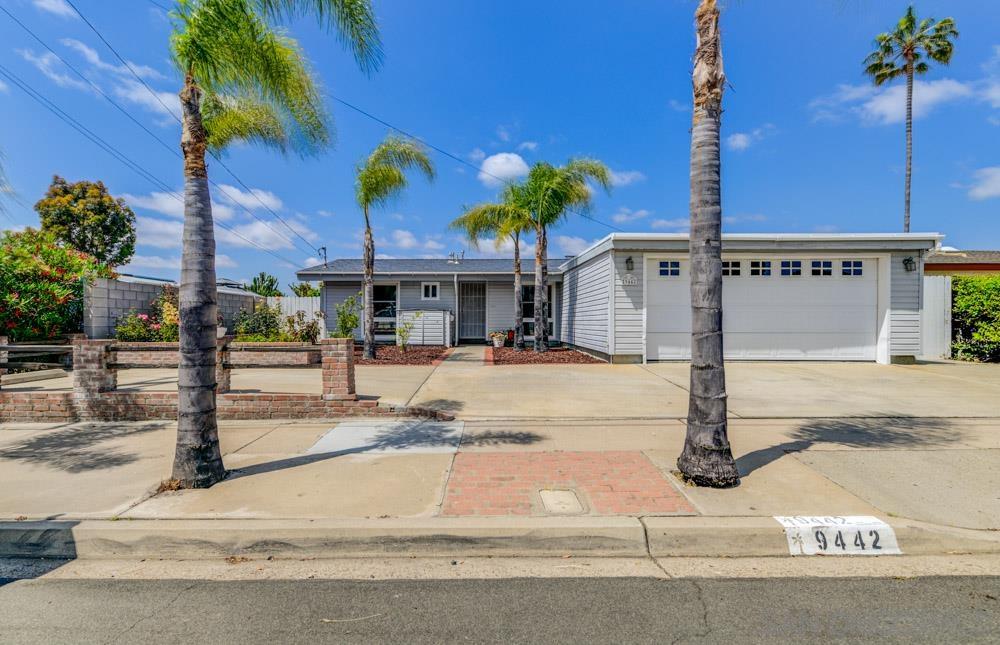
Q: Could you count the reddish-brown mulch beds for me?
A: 2